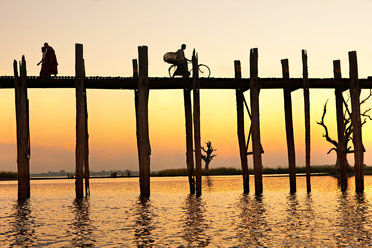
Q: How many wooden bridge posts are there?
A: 14